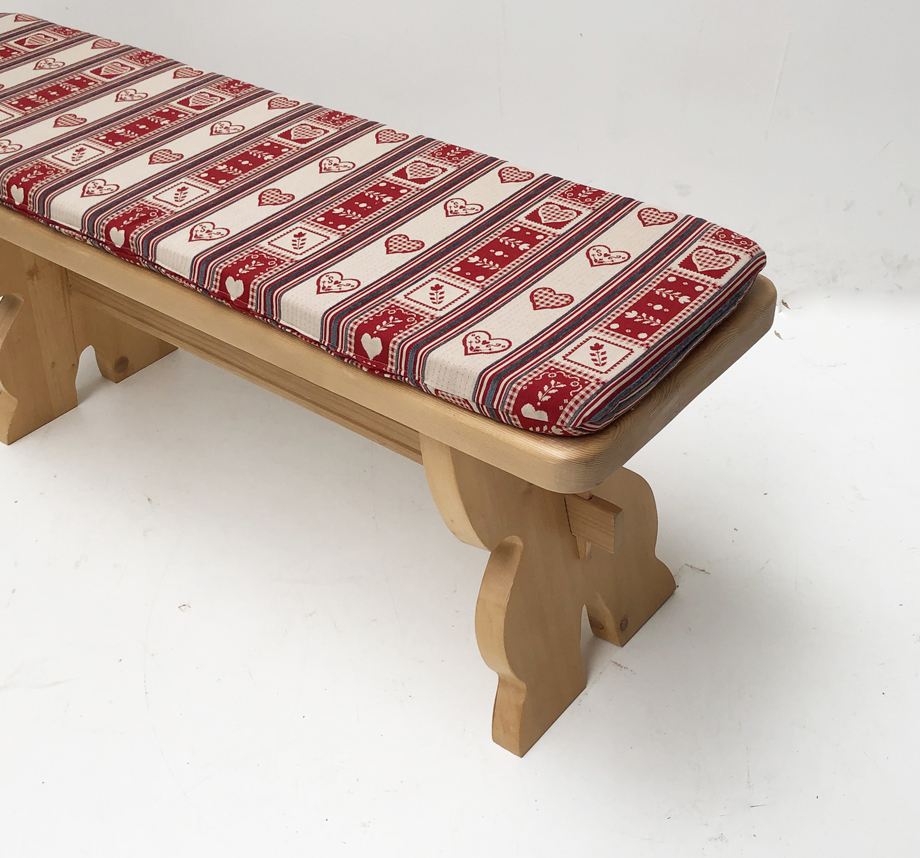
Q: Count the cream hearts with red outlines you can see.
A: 11